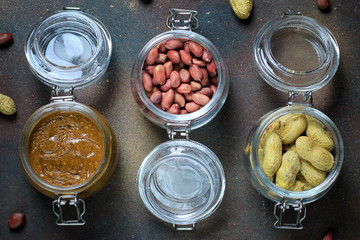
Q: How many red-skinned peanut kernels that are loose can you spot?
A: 4